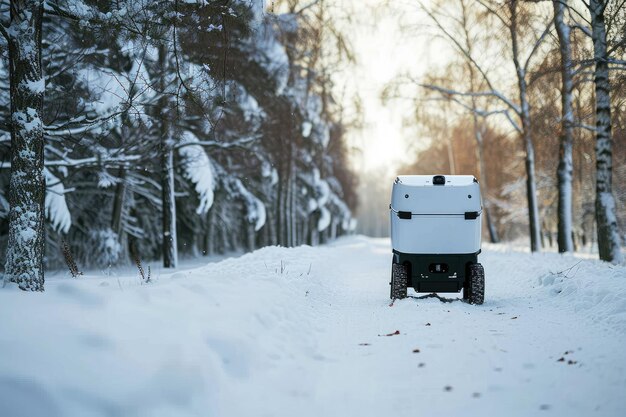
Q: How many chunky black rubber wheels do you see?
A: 2